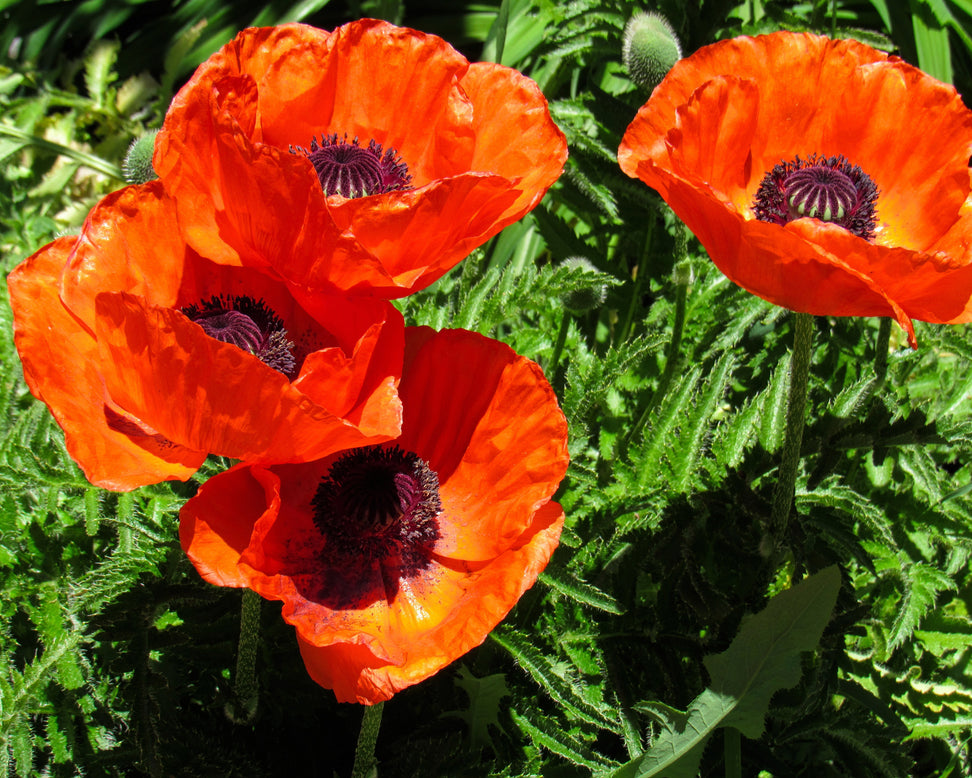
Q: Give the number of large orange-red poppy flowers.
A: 4